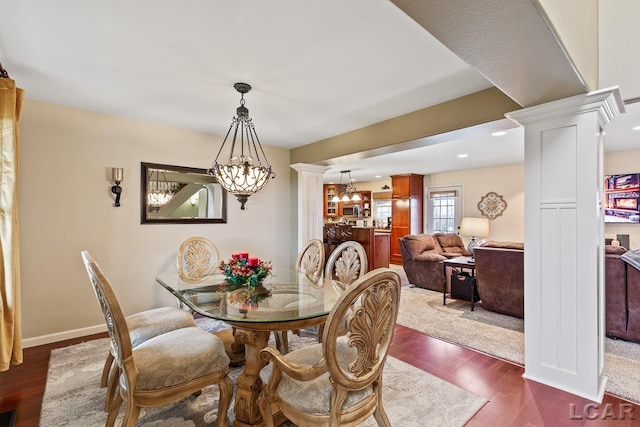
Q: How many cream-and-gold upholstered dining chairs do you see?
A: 6